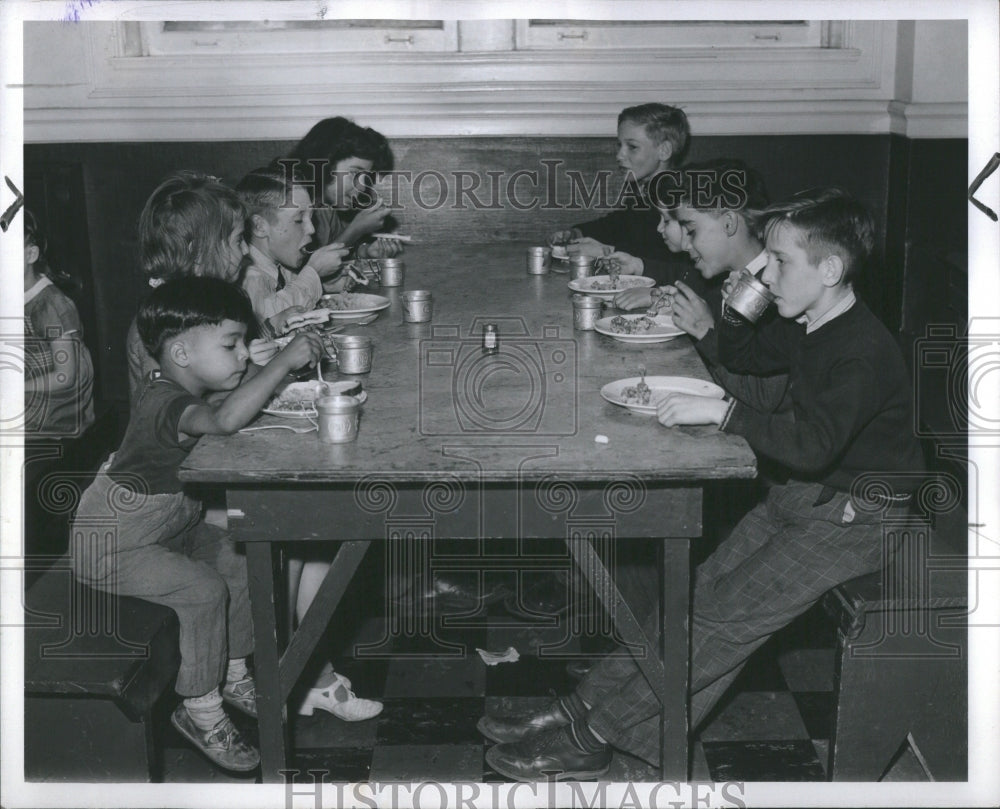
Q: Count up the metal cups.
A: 8